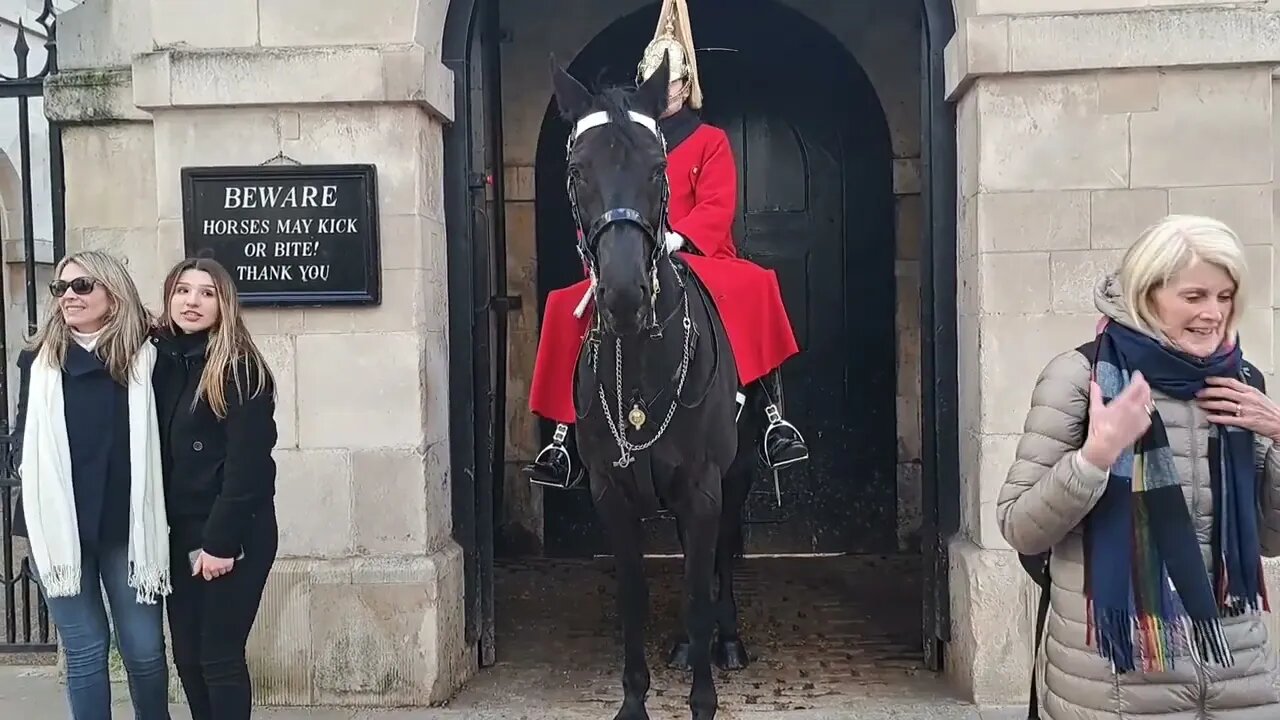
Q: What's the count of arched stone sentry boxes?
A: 1